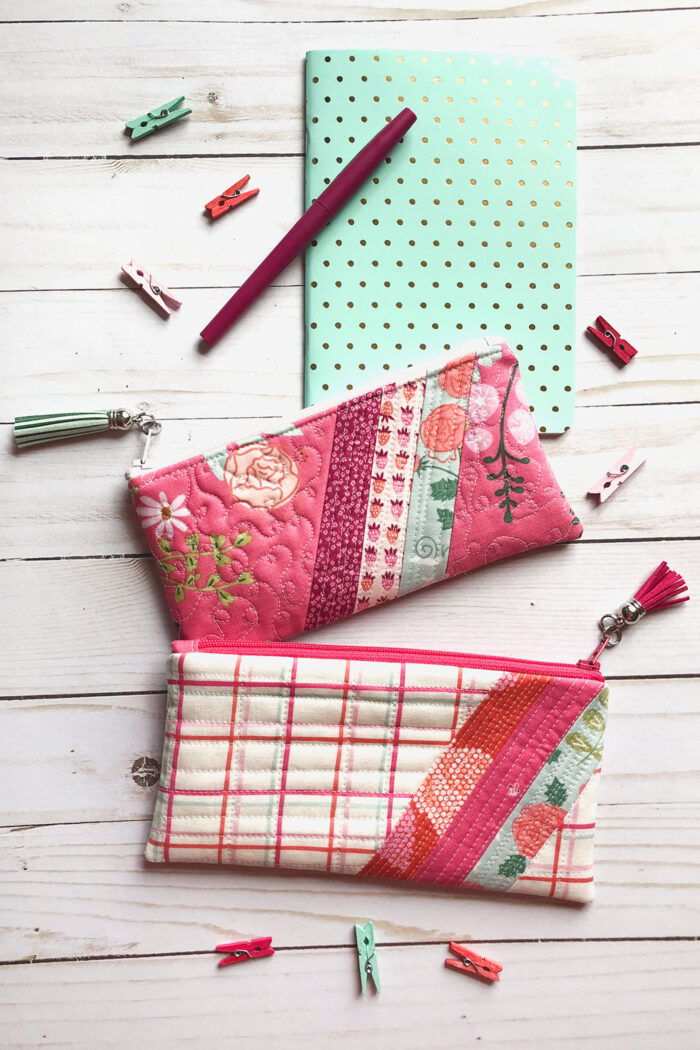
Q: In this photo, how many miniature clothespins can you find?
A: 8